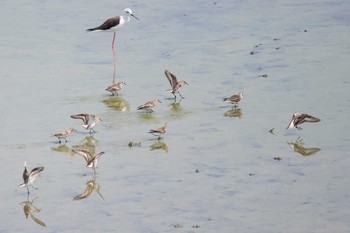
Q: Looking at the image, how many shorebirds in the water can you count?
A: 11